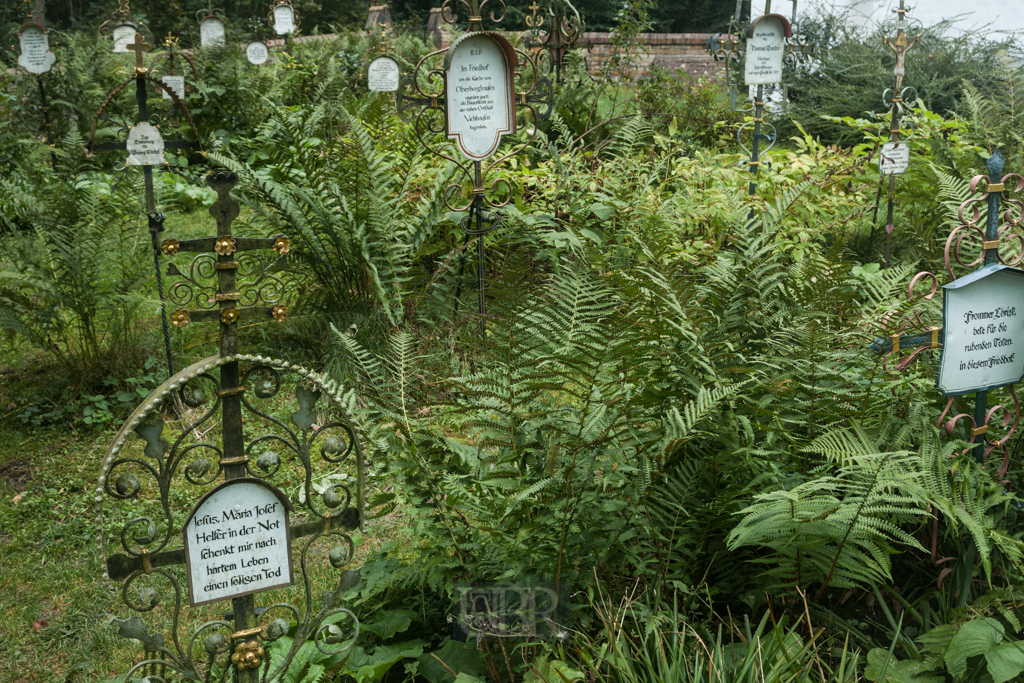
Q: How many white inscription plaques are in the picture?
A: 13